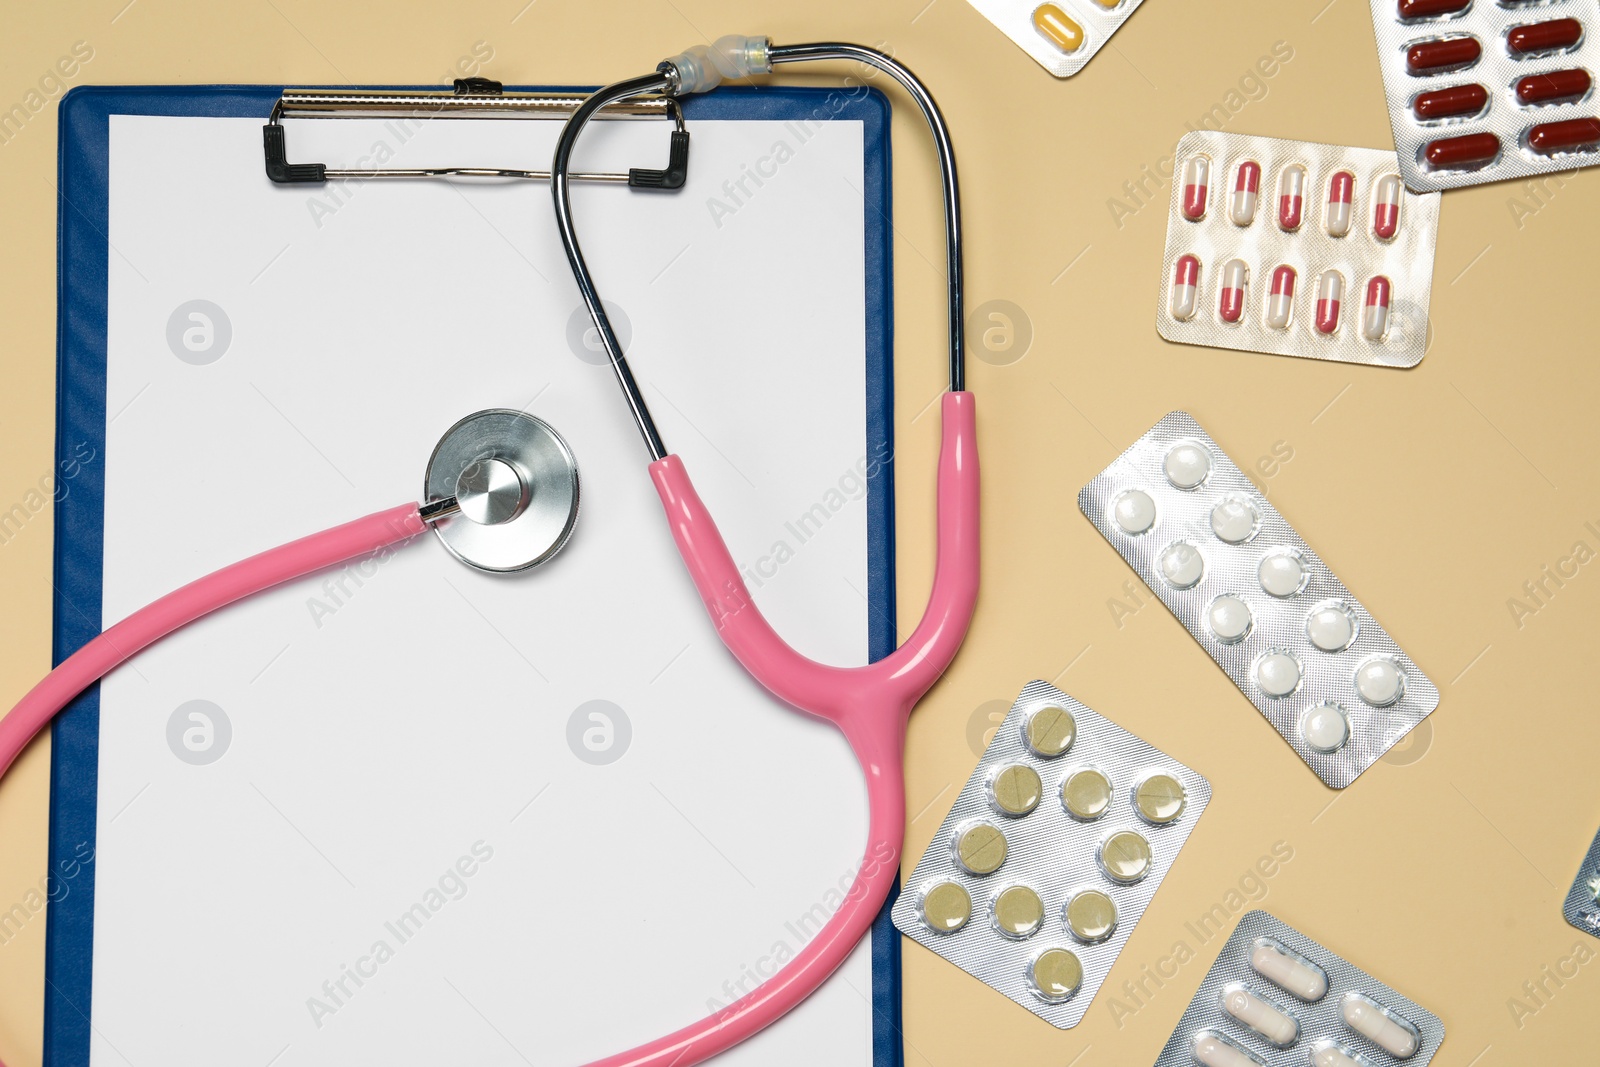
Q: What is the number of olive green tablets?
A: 10